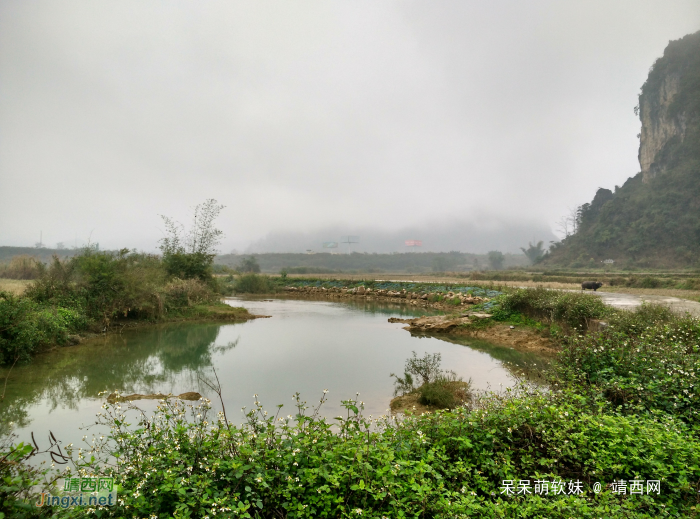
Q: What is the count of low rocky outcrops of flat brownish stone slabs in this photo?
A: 1